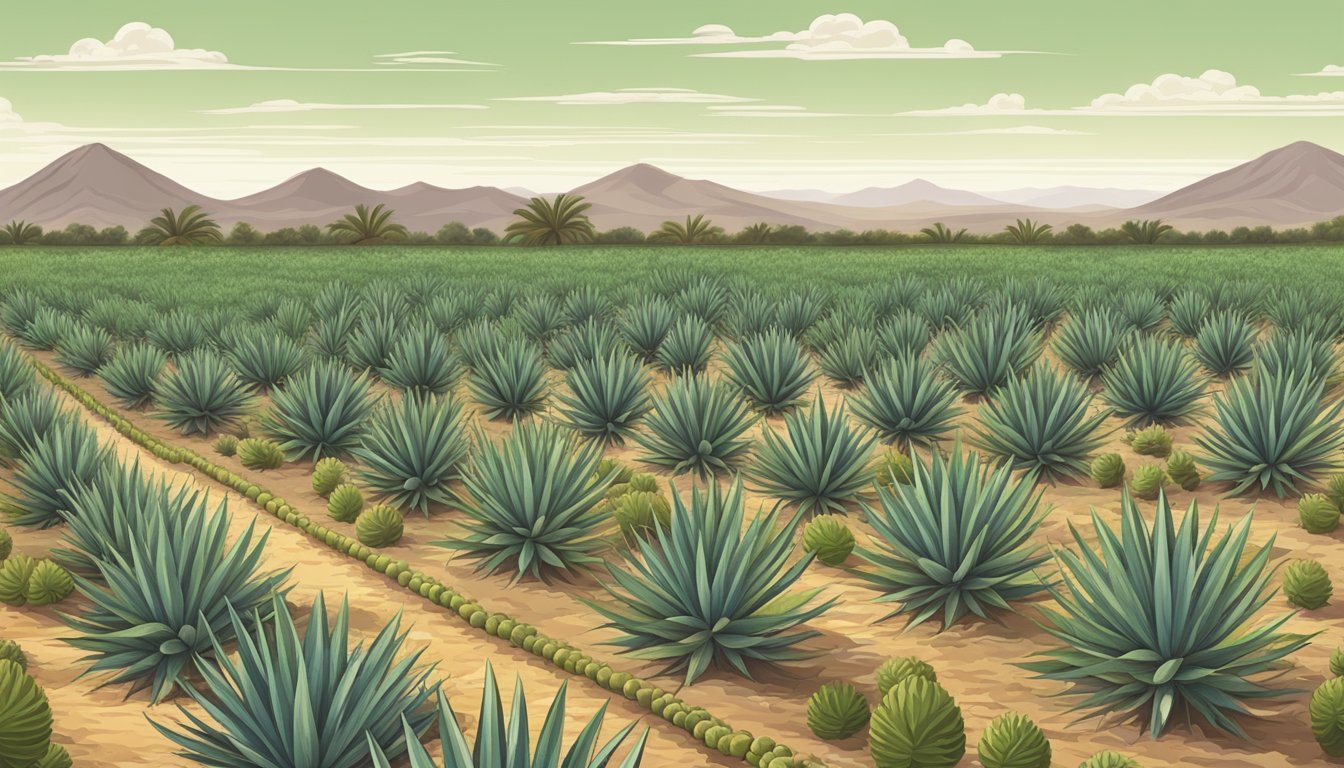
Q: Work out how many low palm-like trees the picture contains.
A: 9